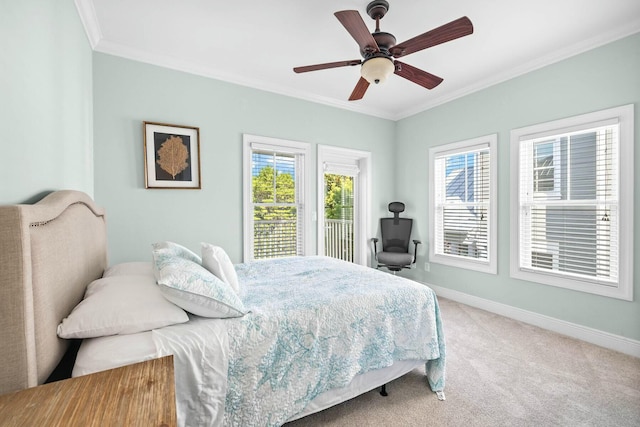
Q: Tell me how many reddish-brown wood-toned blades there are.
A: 5